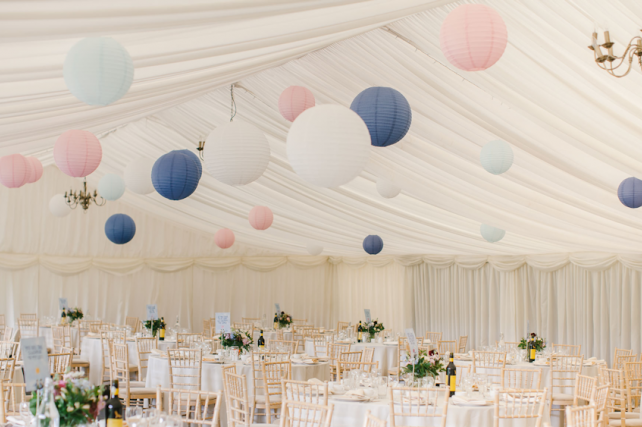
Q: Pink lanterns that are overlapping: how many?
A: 2